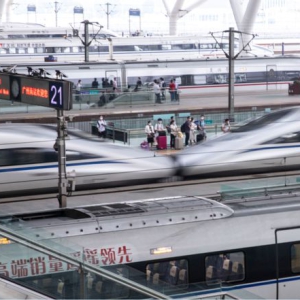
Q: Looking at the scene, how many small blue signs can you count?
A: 3